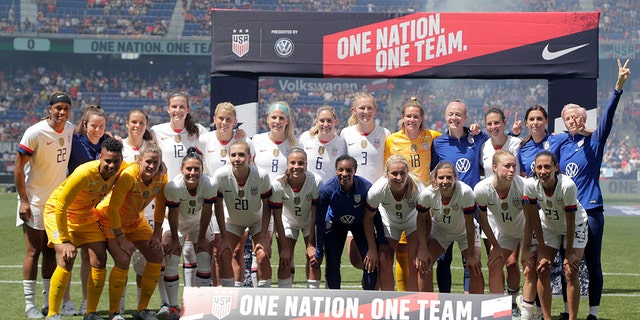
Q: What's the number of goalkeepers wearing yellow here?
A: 3